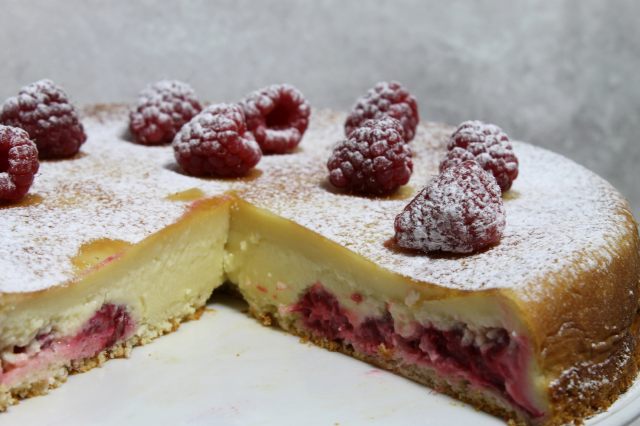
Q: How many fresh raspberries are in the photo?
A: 9